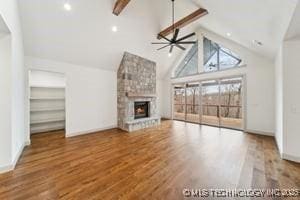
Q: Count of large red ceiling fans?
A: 0